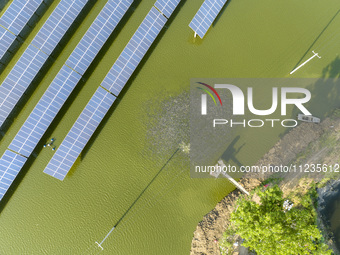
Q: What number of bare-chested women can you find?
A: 0